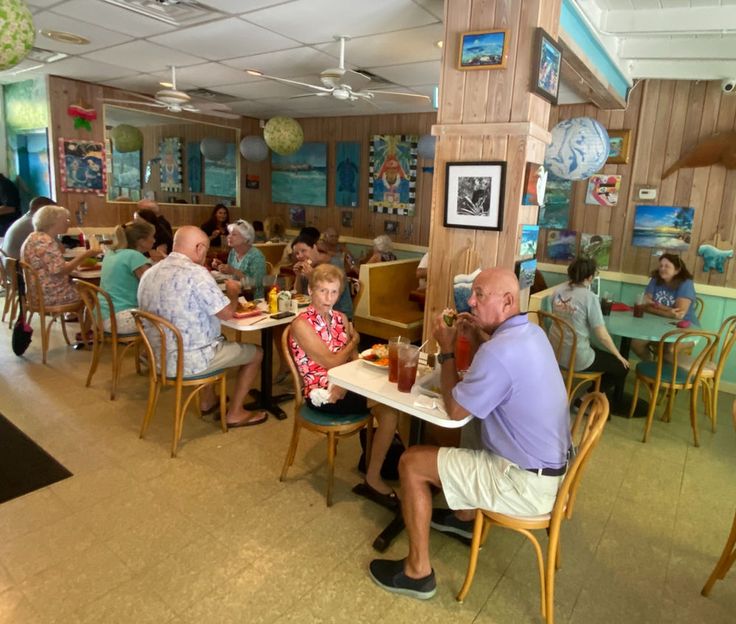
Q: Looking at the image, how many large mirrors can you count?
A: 1